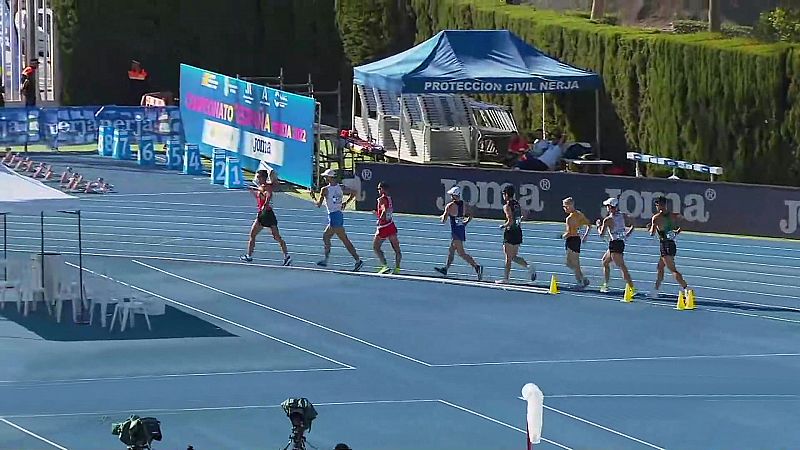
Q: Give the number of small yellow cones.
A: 4